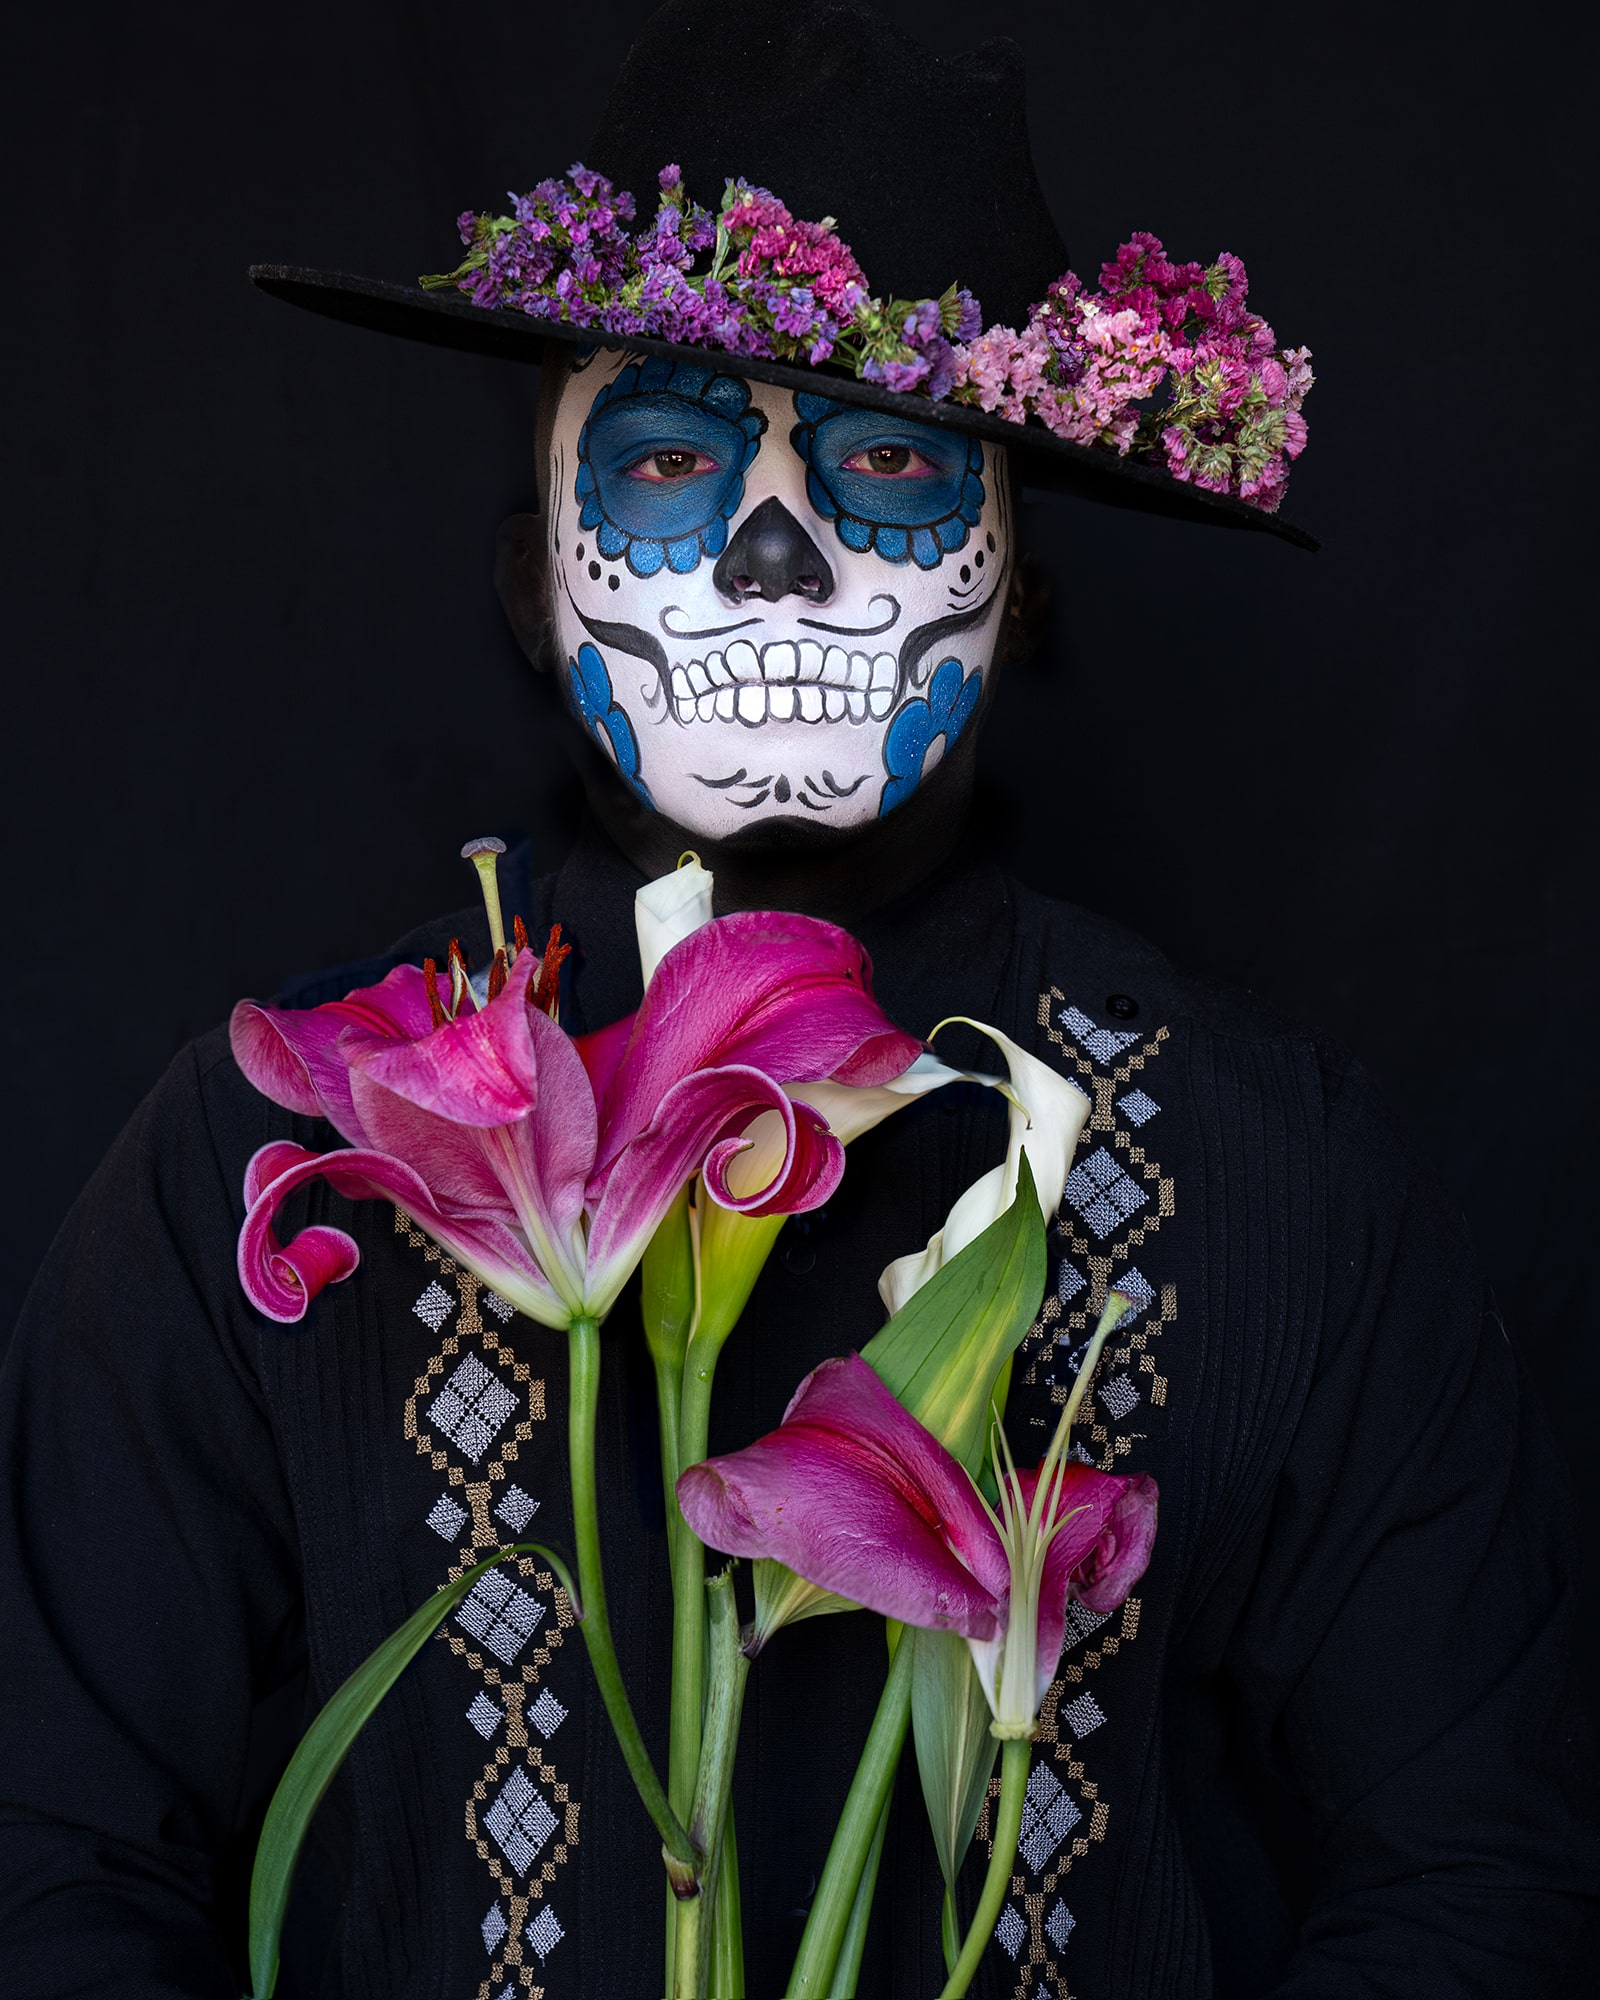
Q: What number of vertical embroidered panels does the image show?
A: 2